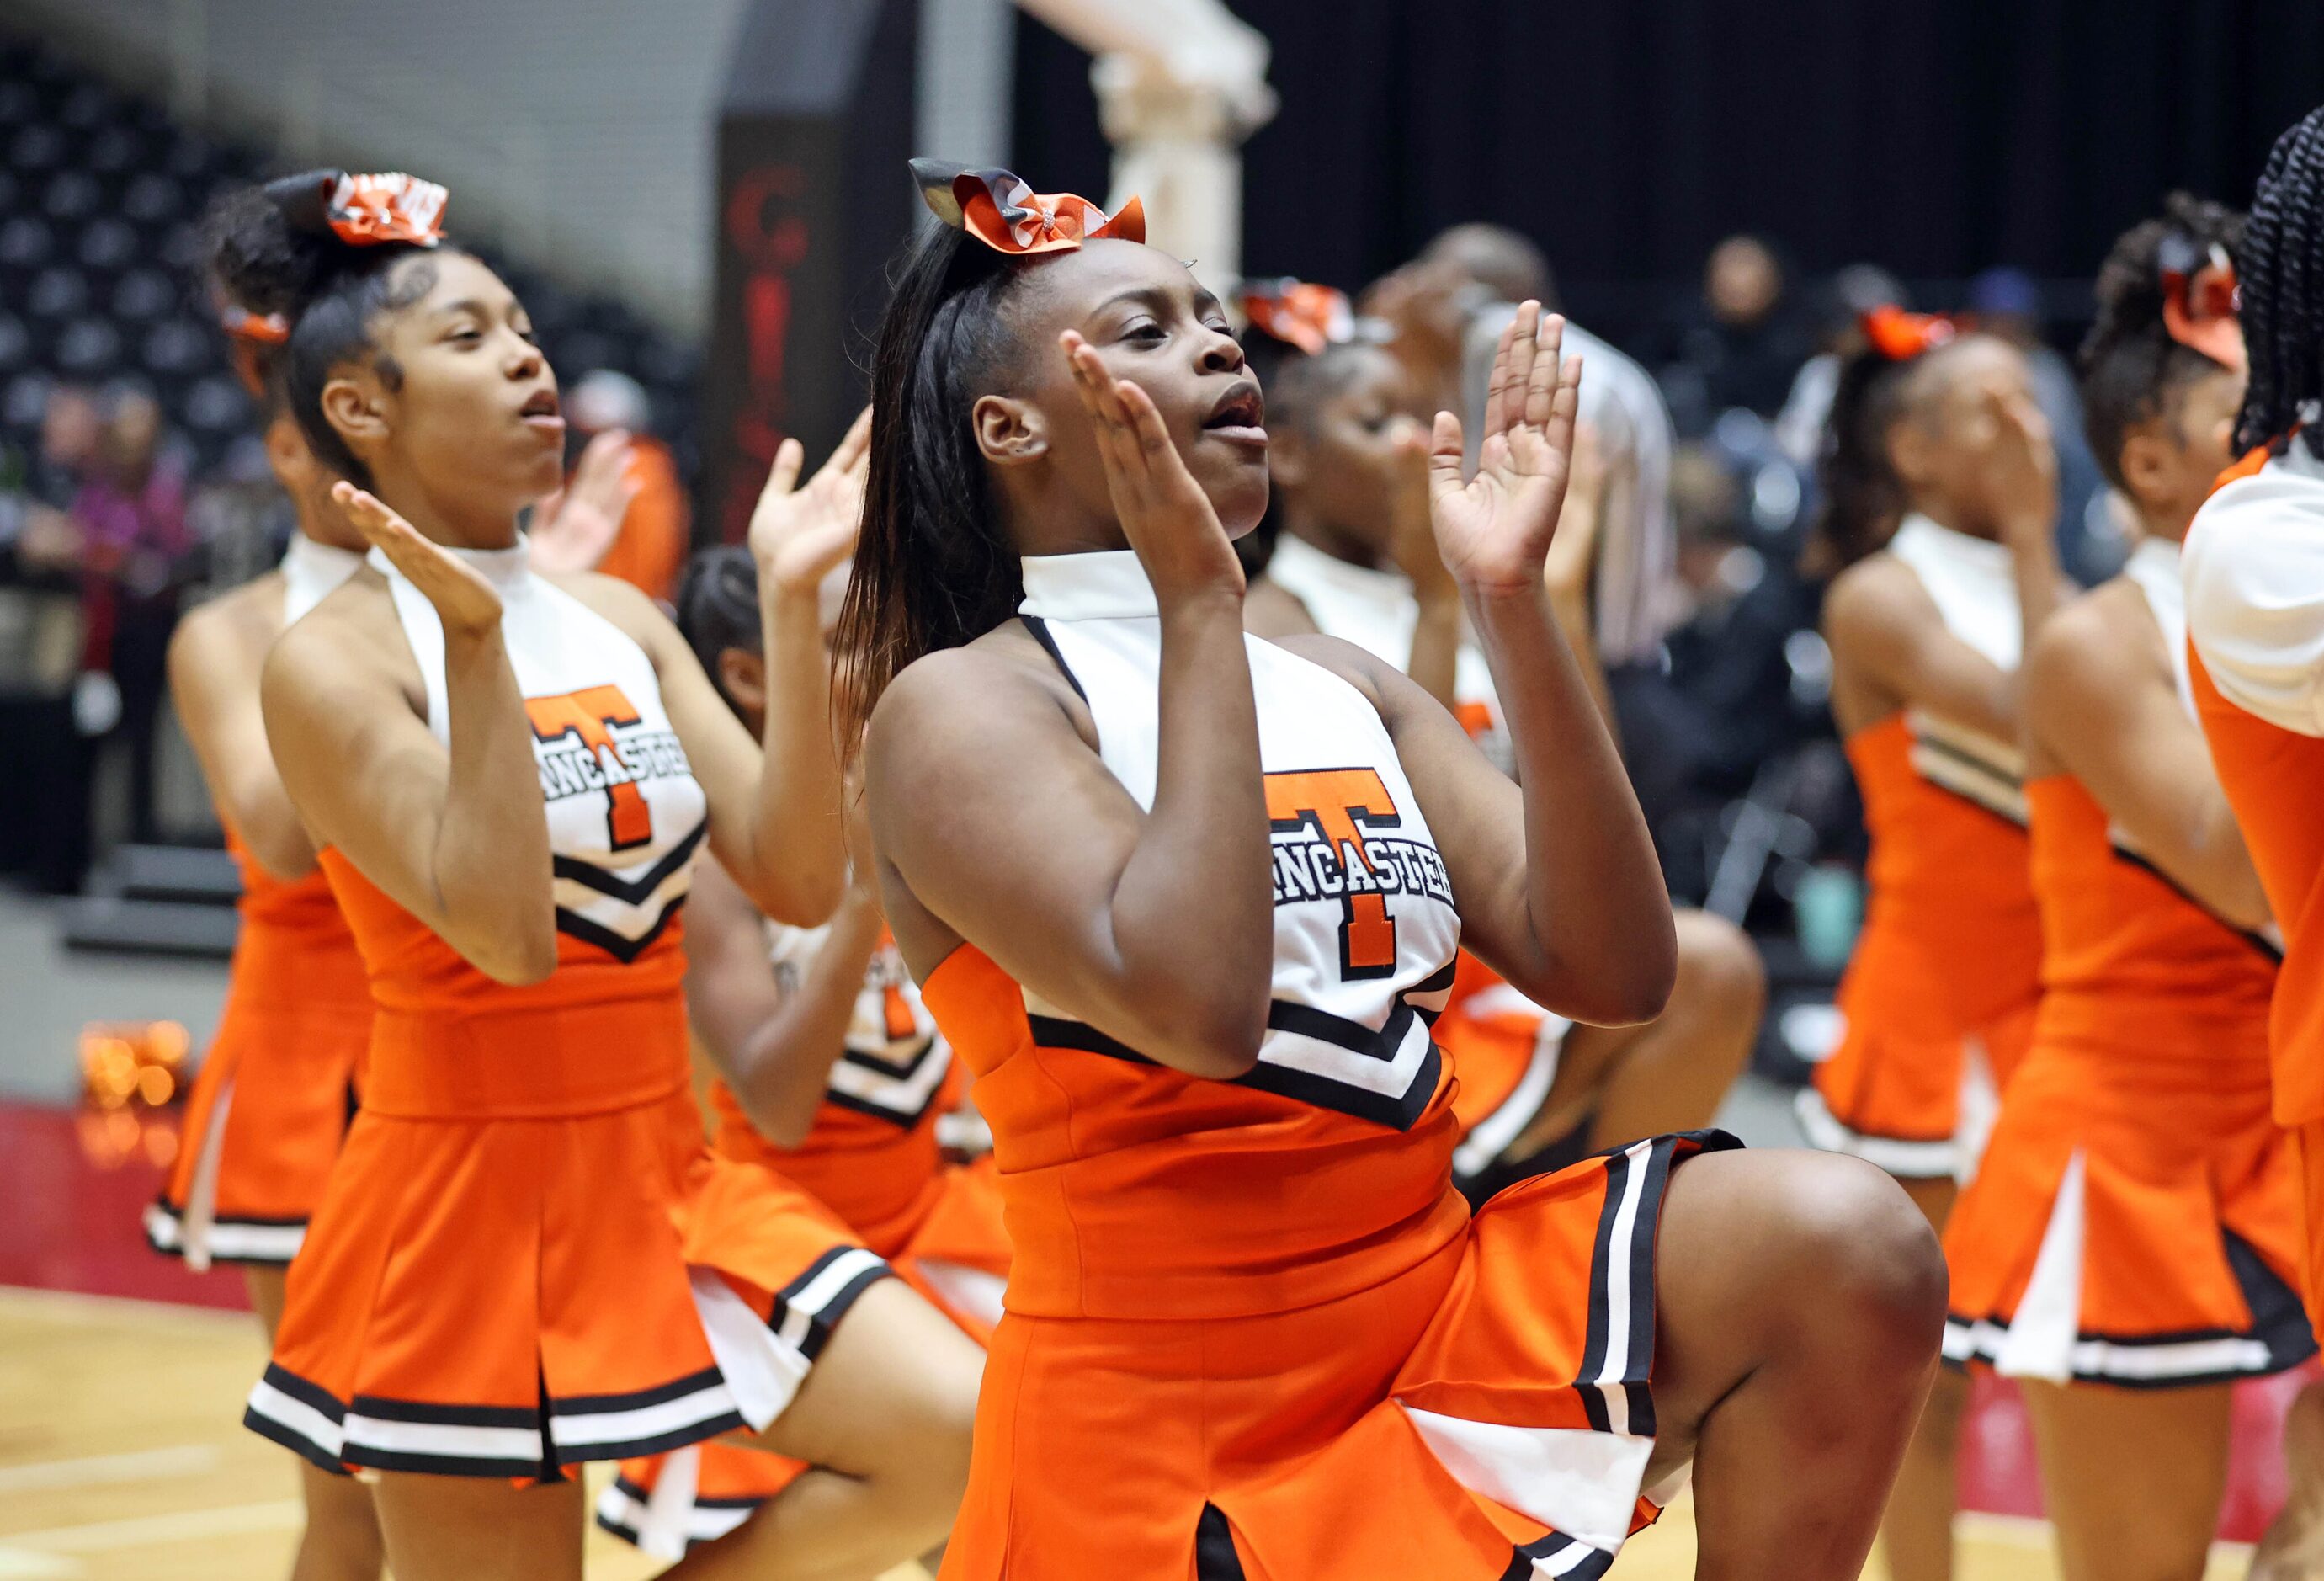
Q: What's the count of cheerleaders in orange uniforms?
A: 8